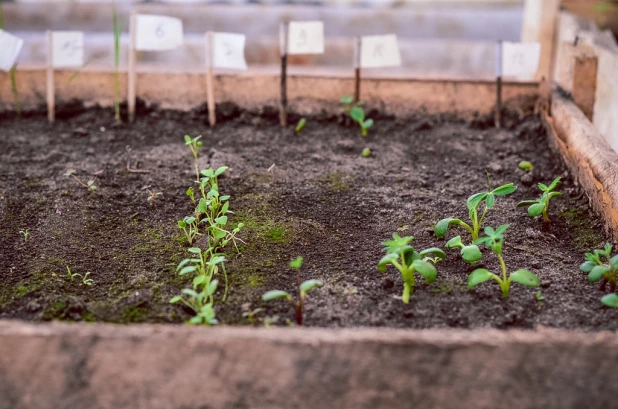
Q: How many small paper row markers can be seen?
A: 7